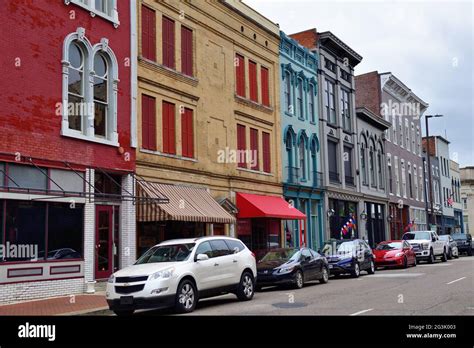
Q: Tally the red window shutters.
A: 12